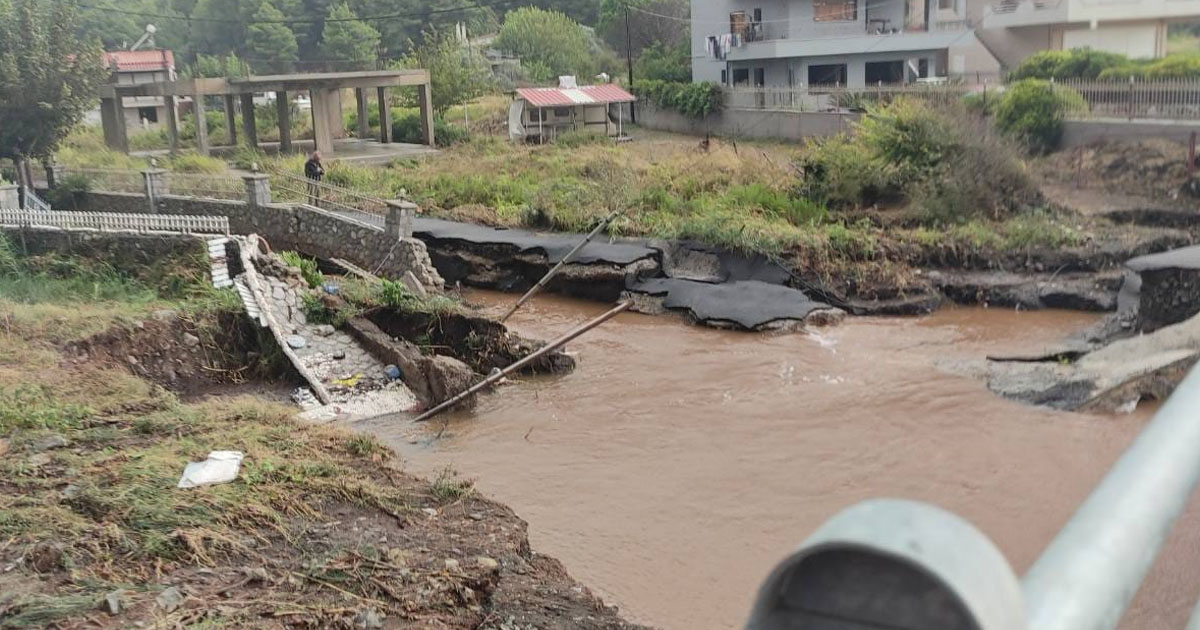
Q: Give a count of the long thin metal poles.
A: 2